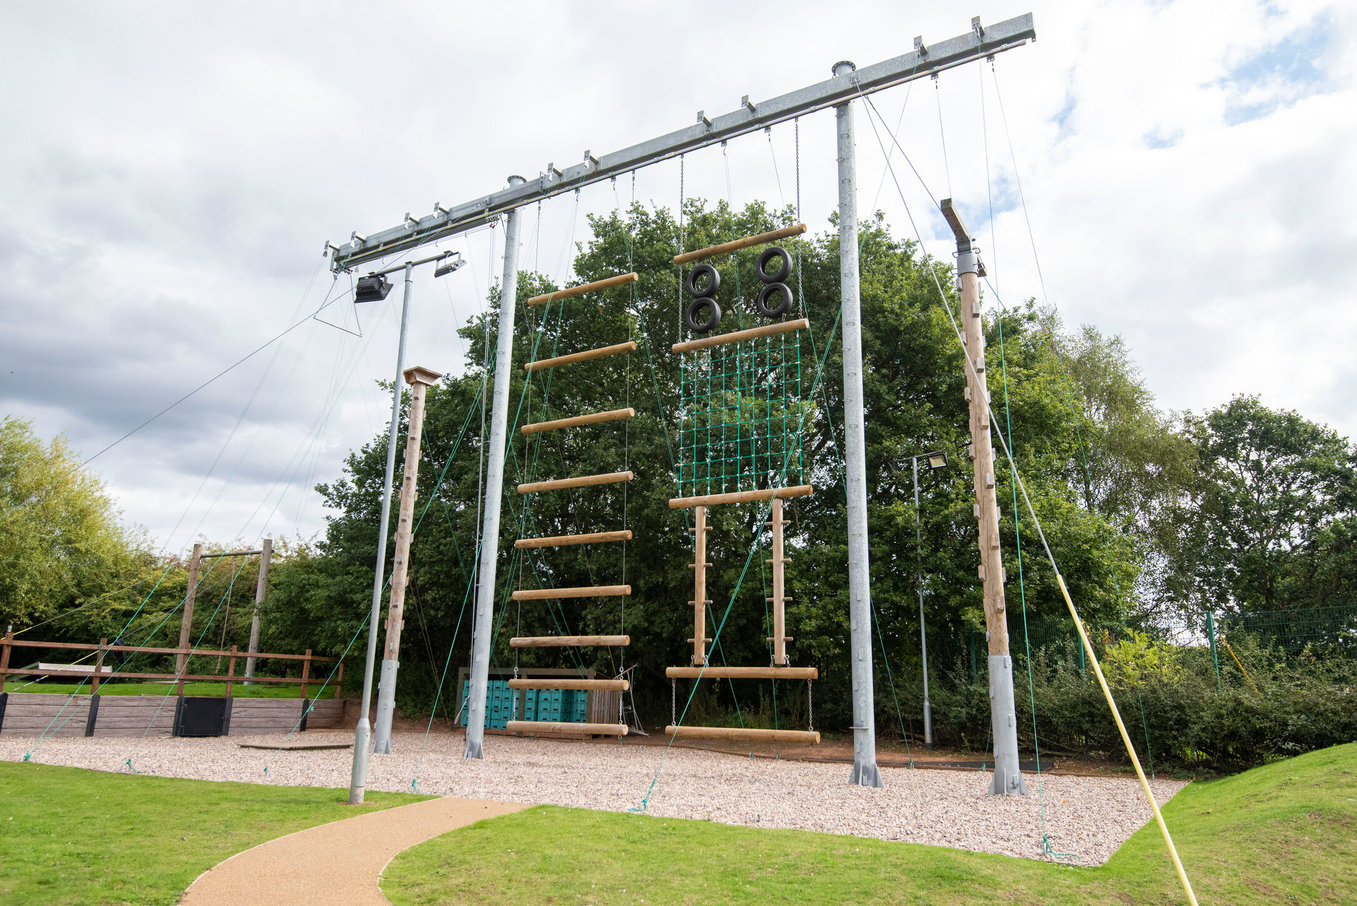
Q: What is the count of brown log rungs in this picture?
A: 14